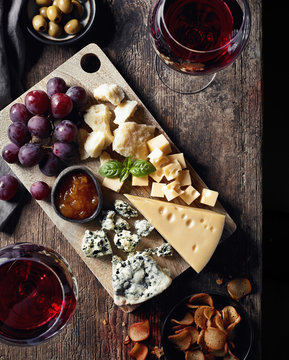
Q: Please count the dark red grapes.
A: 14